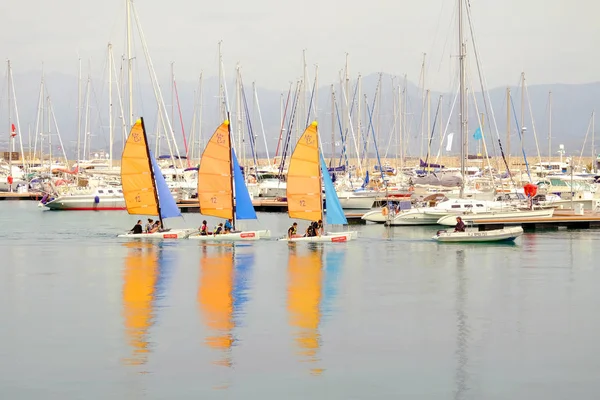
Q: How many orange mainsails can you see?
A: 3